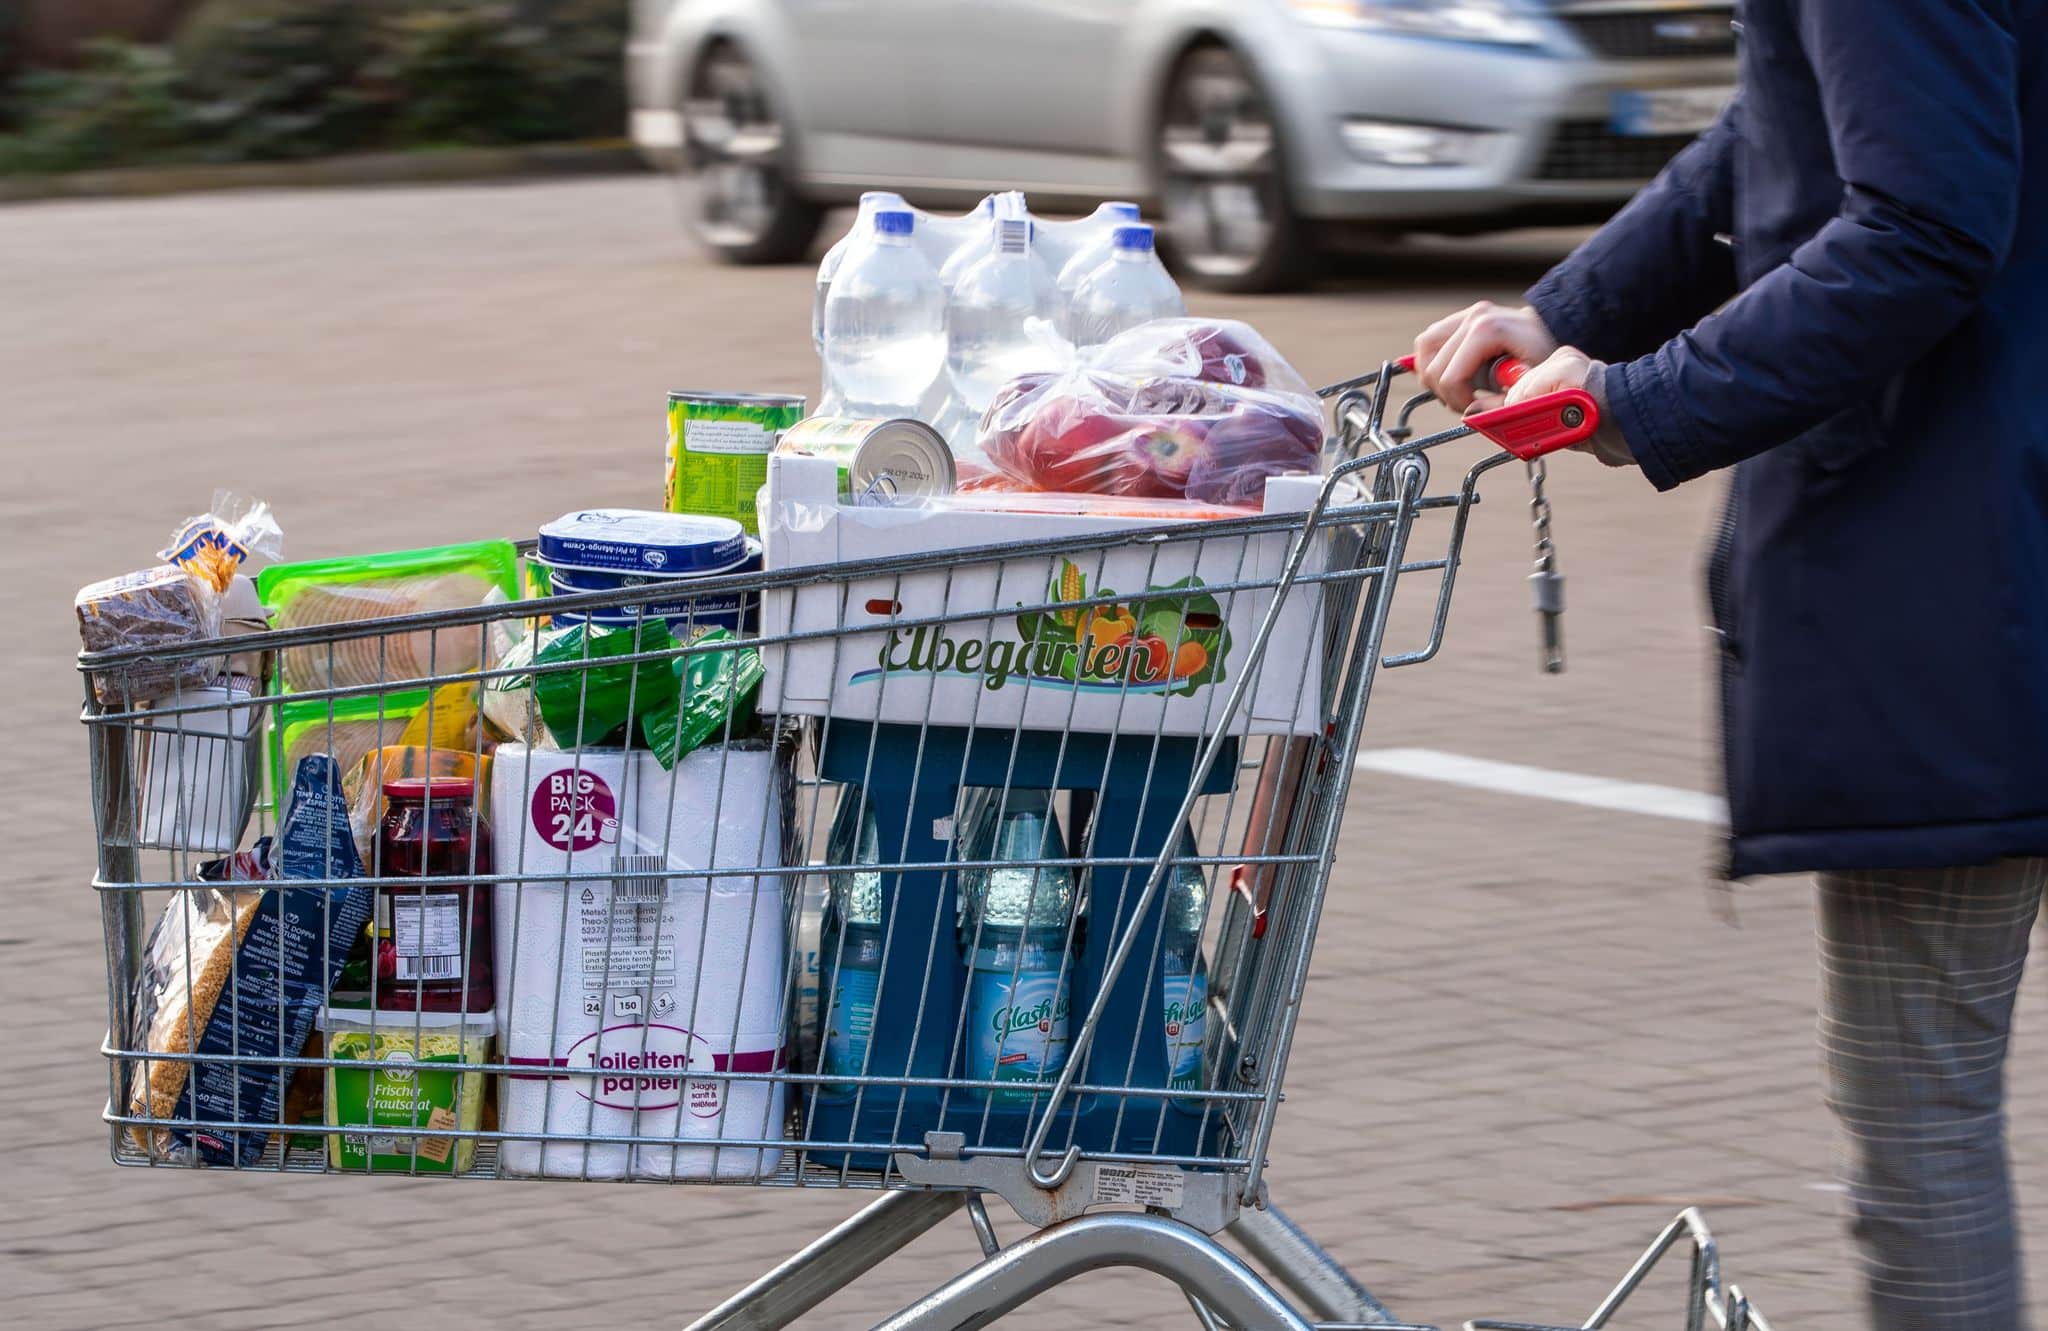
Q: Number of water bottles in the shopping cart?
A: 9